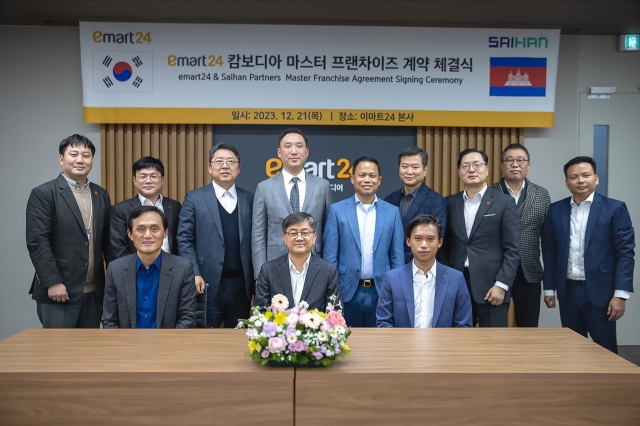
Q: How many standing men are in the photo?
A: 9